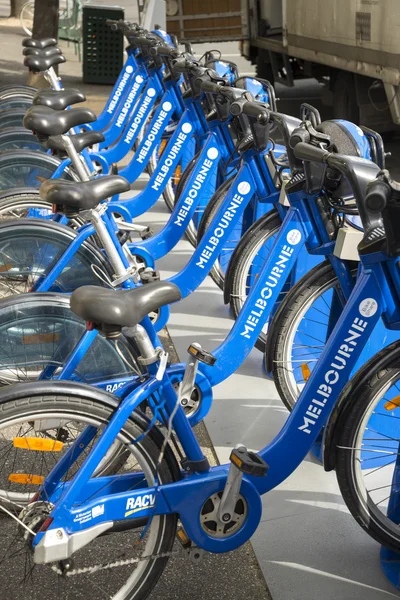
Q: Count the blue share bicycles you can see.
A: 9